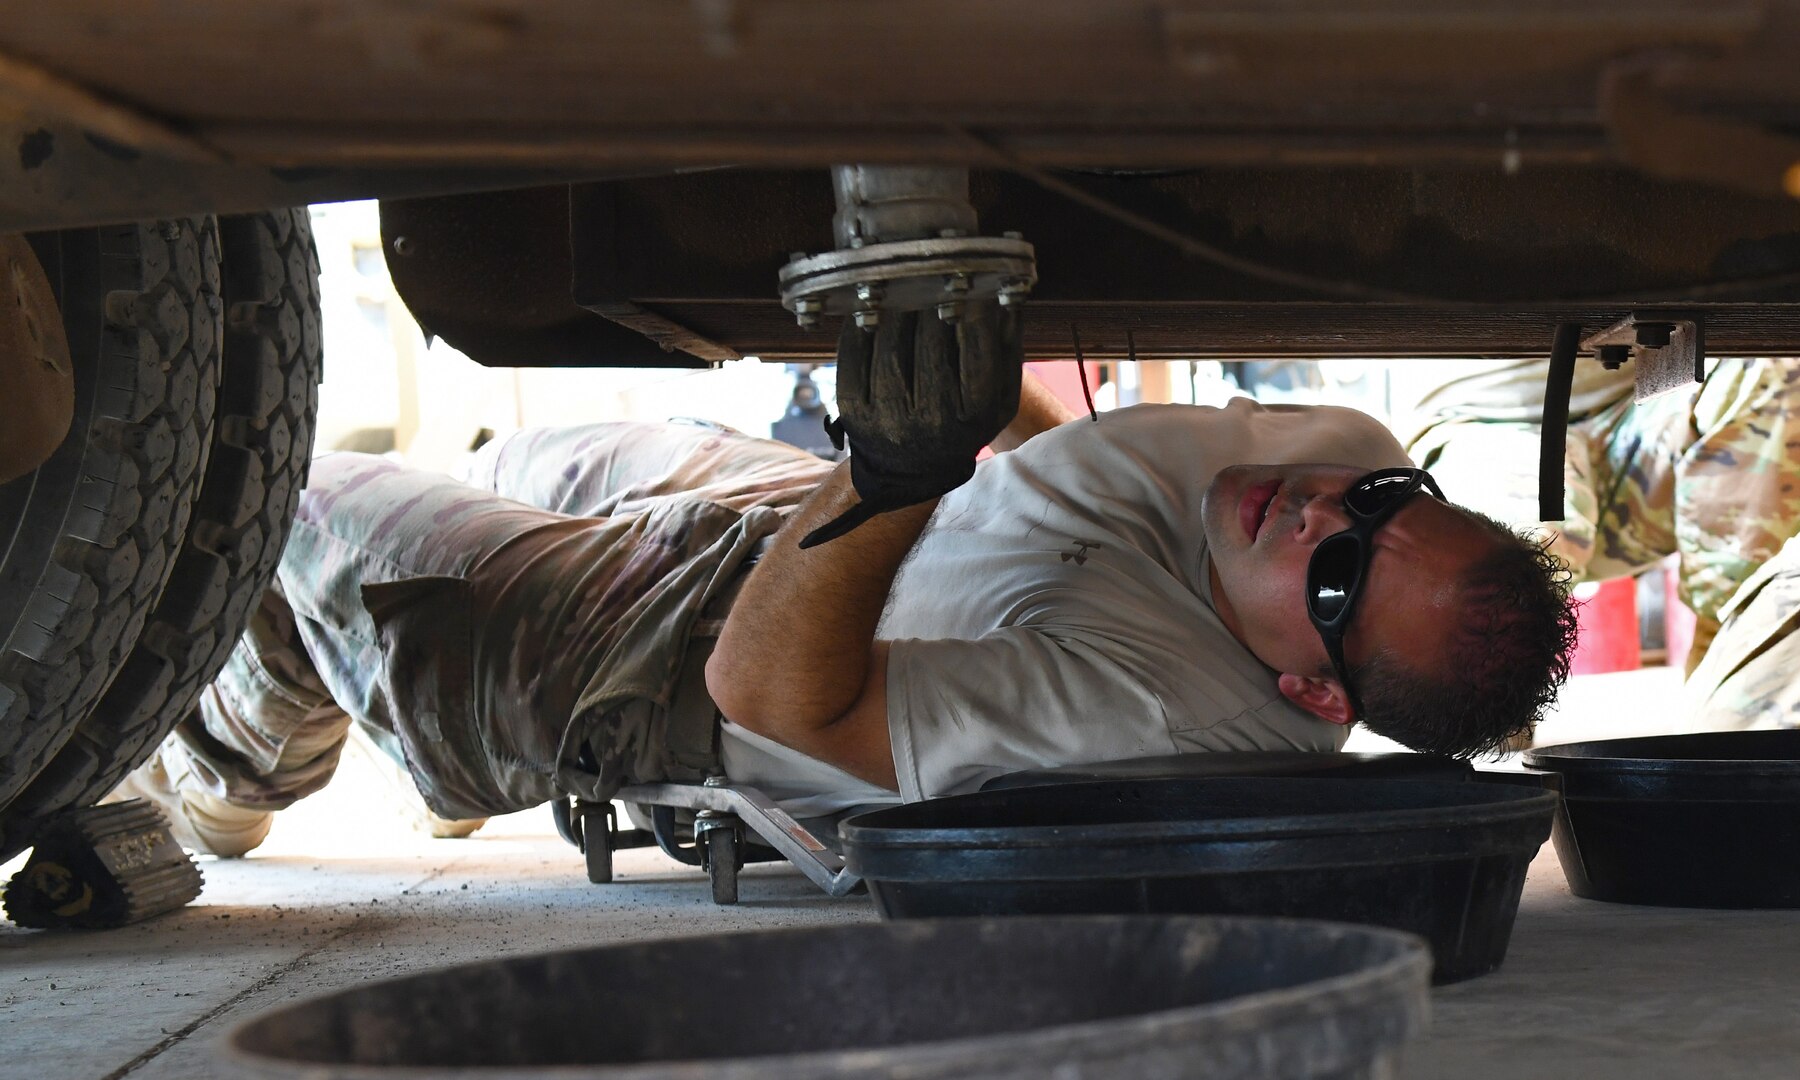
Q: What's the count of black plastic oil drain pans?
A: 3